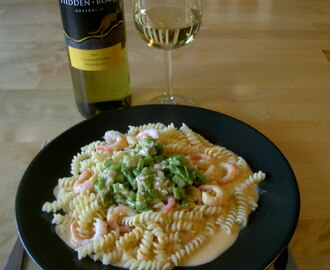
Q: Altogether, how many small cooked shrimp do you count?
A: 9